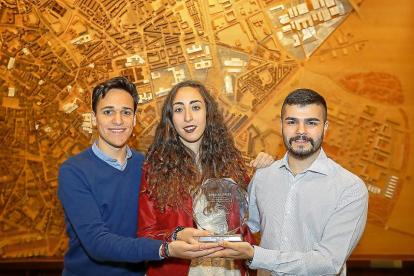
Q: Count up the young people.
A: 3